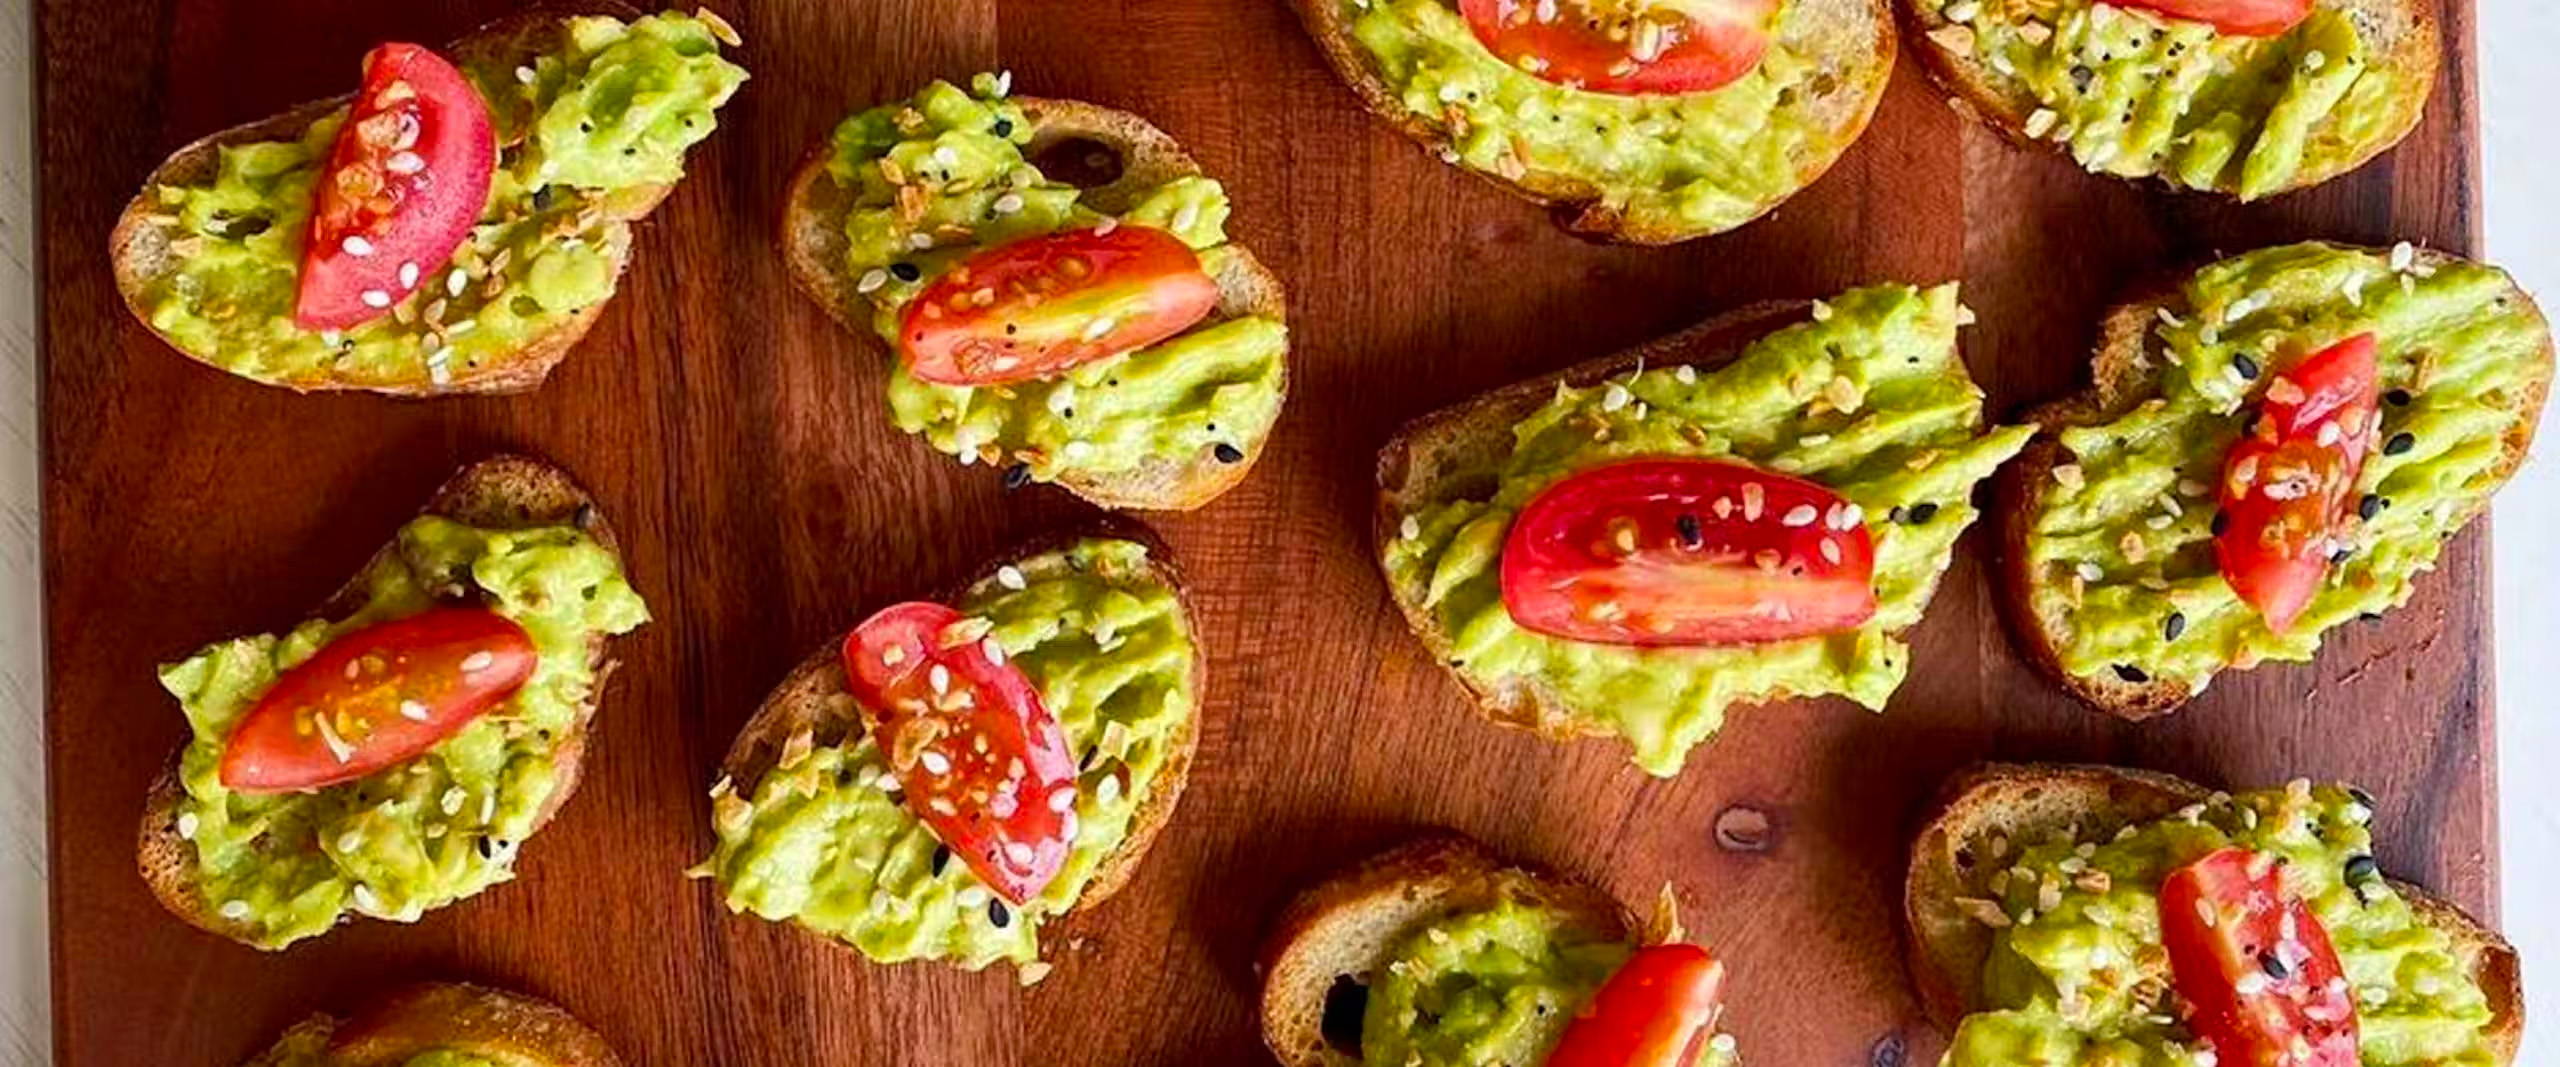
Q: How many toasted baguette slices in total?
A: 11